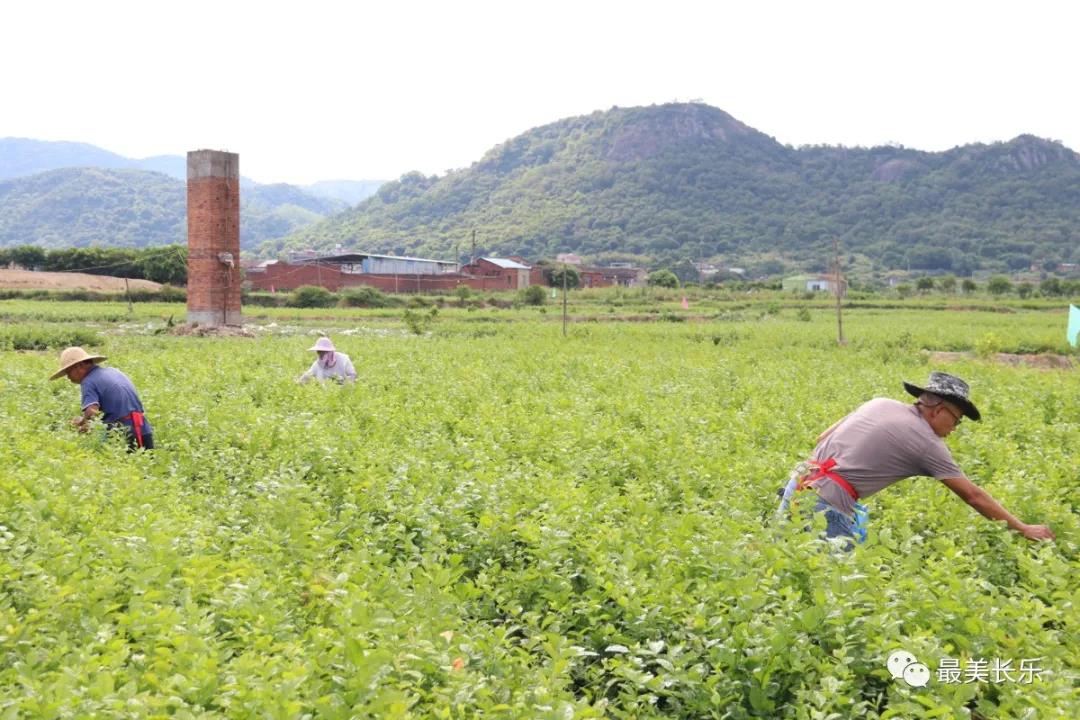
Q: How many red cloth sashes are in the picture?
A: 2